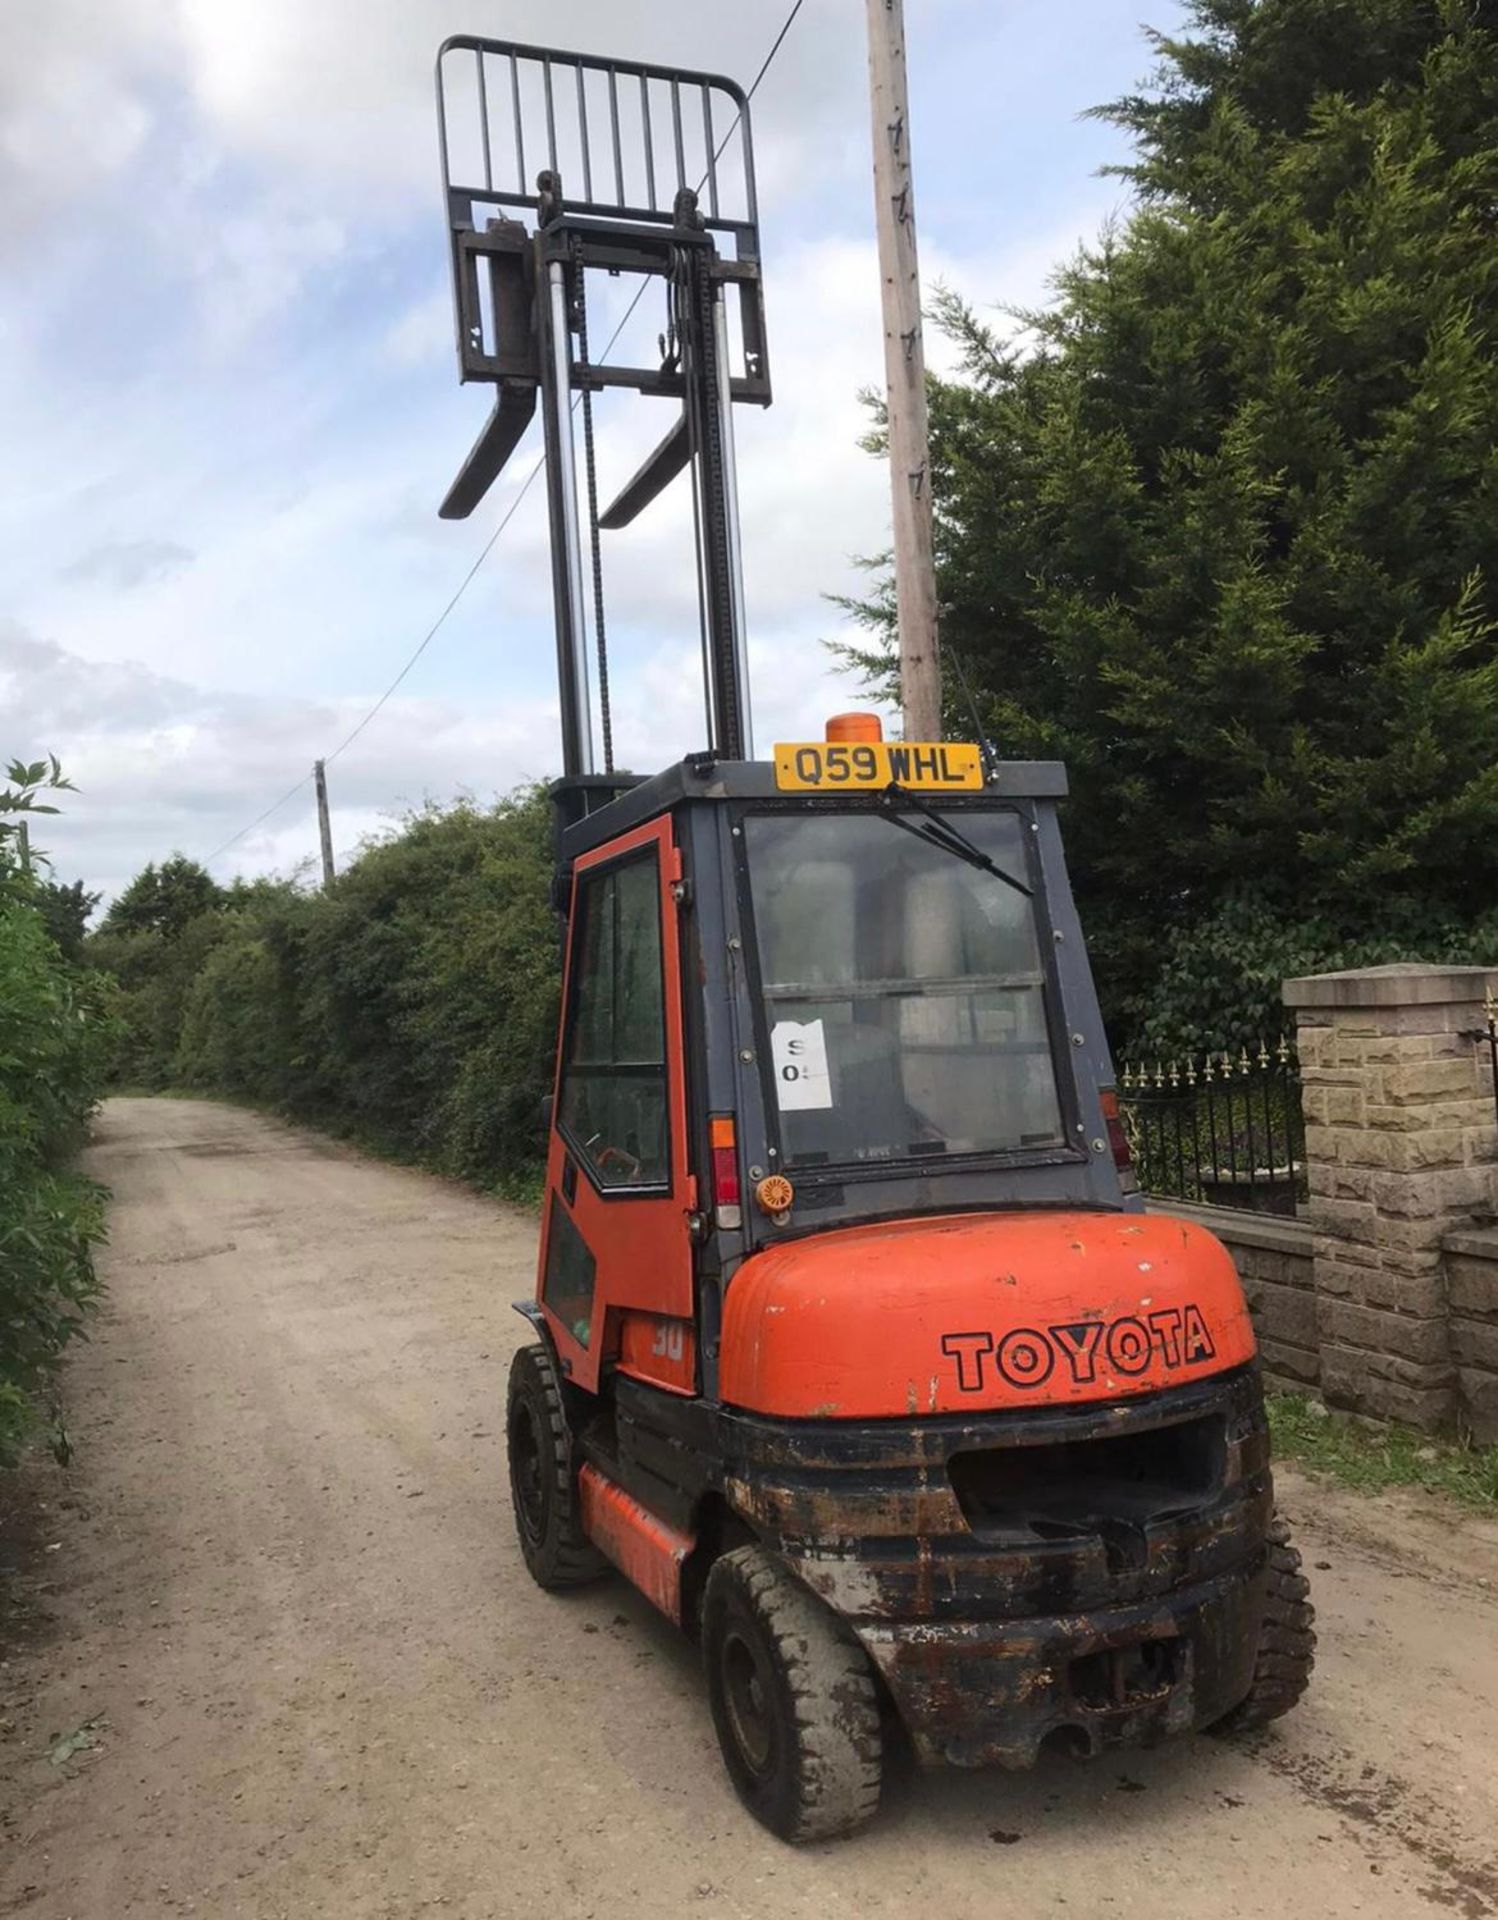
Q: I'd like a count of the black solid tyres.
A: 3